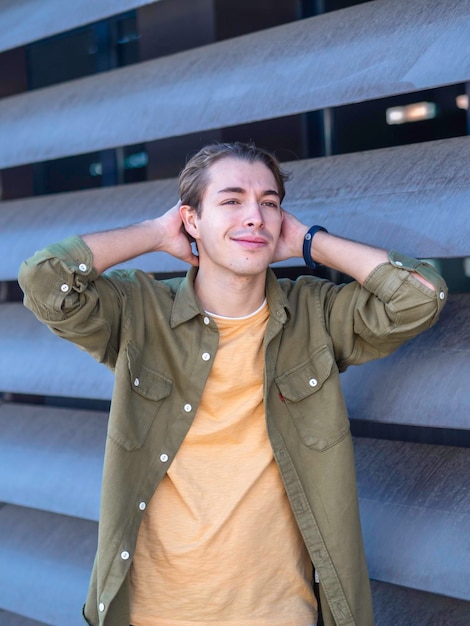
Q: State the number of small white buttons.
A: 13